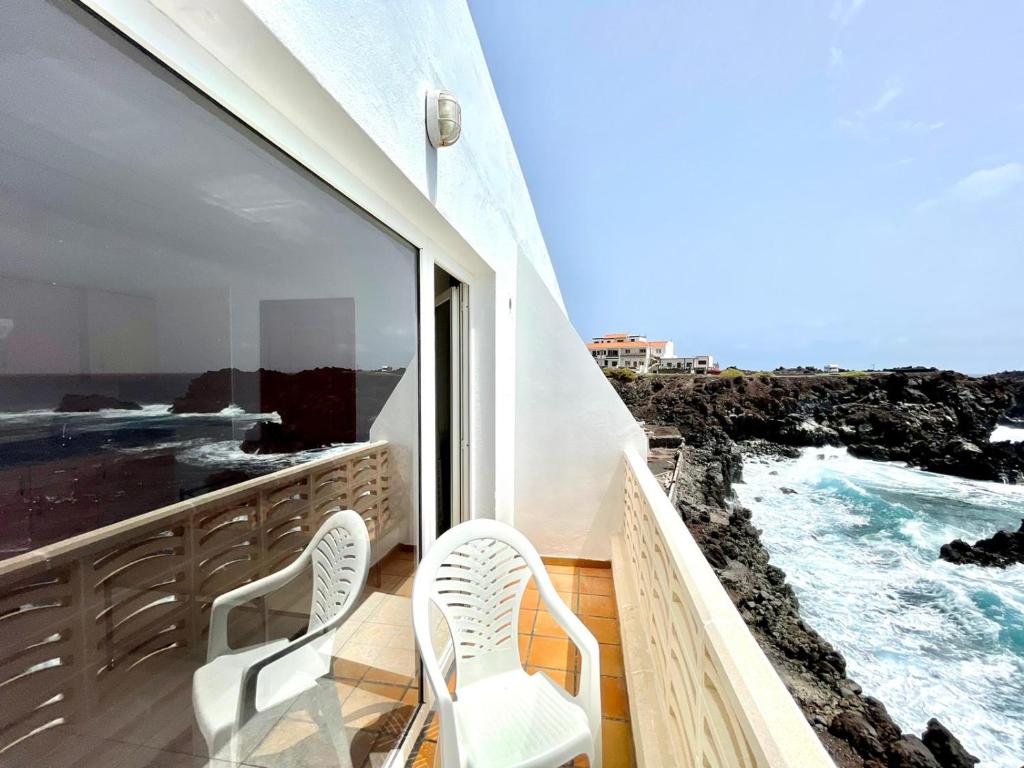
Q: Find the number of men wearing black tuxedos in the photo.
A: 0